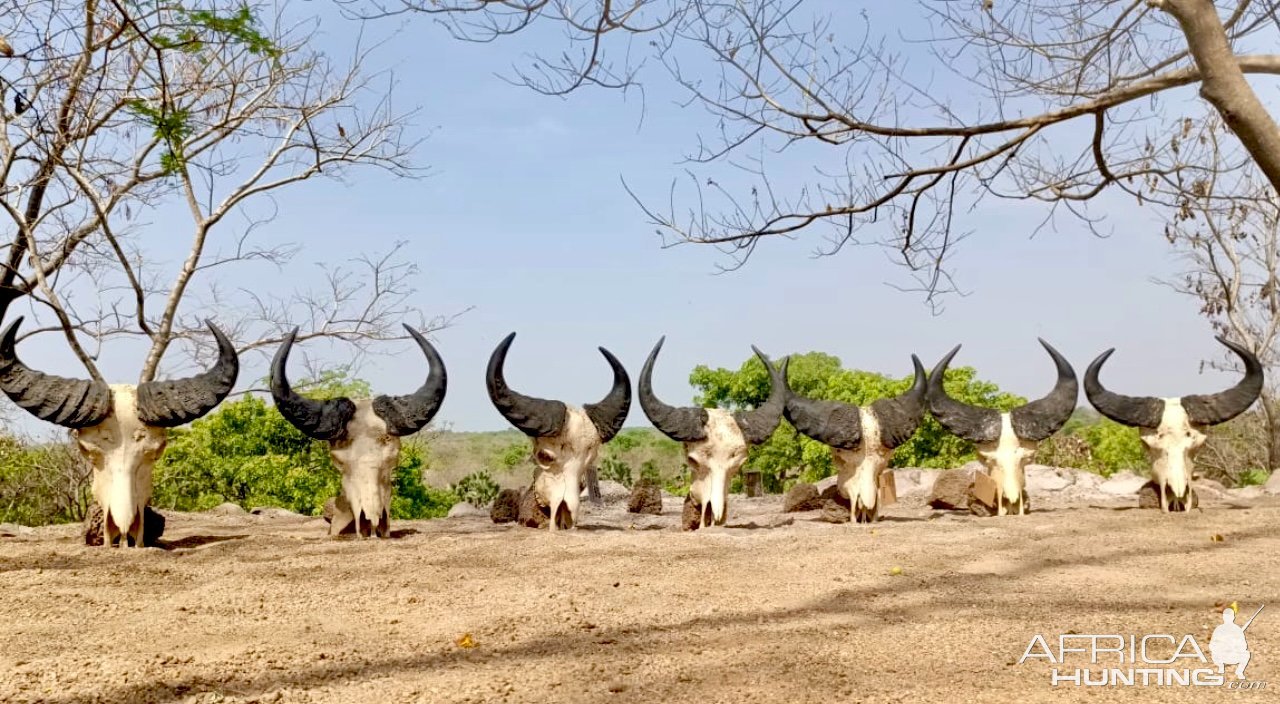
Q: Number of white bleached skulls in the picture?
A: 7